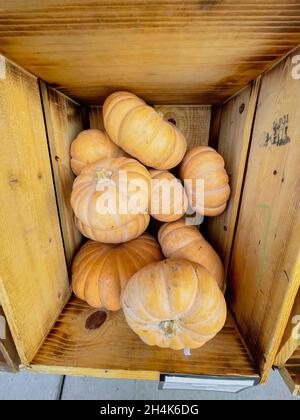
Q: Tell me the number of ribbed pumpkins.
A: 8